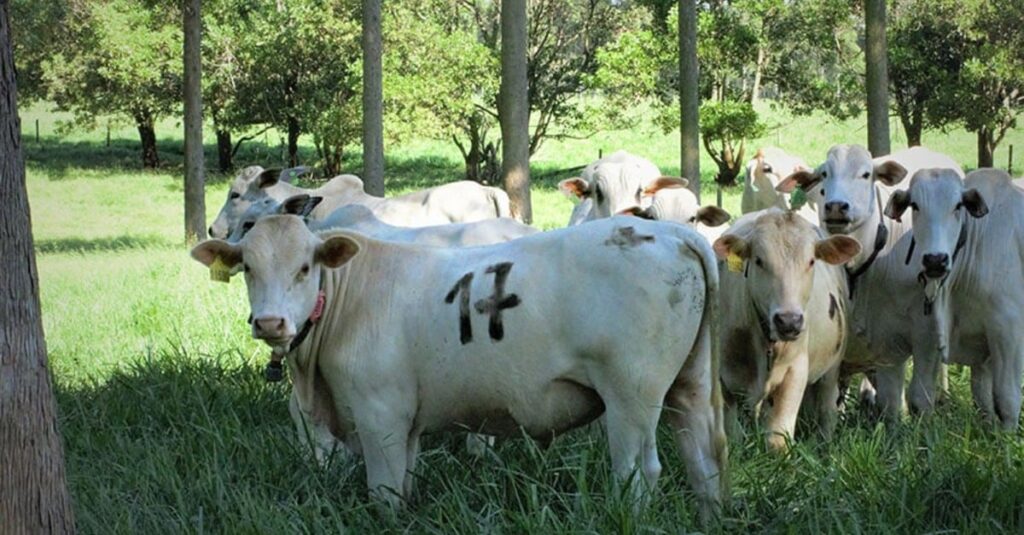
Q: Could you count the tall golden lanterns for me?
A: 0